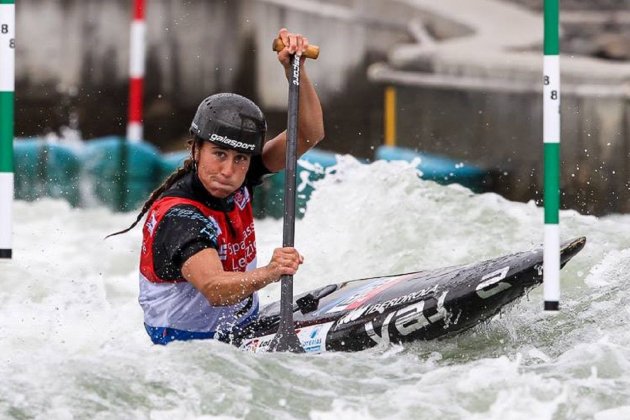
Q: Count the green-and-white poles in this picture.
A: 2